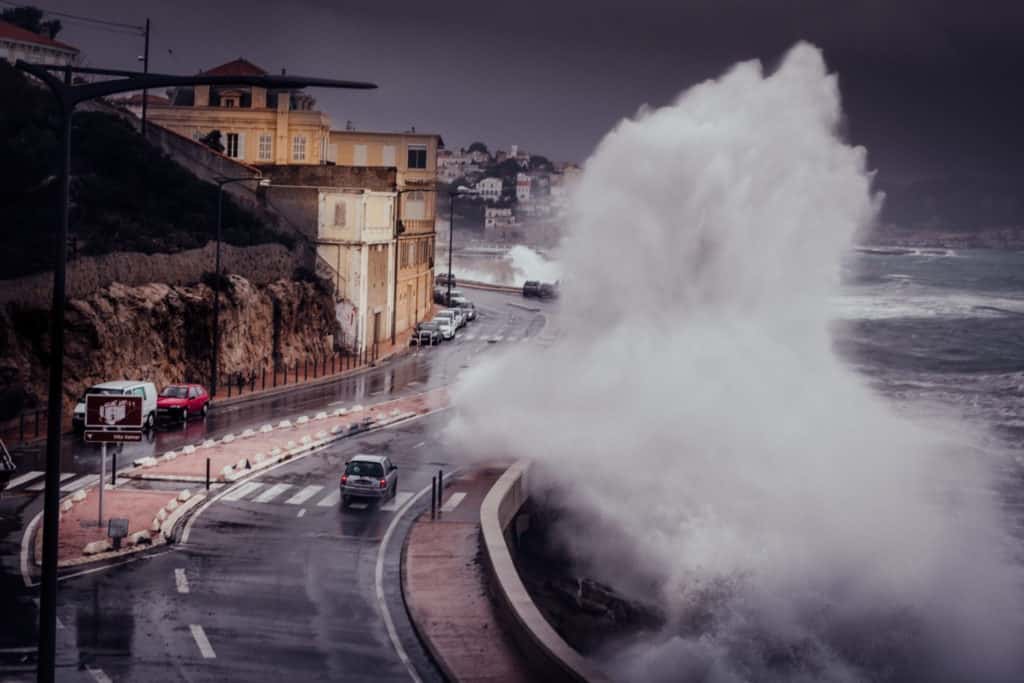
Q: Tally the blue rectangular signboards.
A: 0